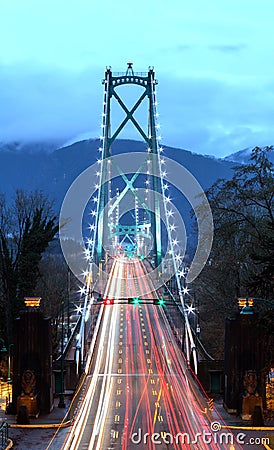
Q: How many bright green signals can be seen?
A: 2